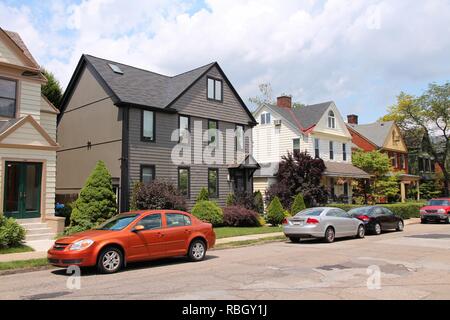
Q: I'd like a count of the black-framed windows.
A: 8